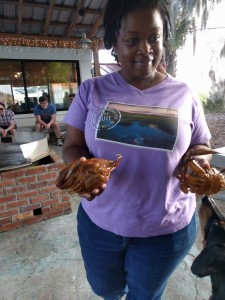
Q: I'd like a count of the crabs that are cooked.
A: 2